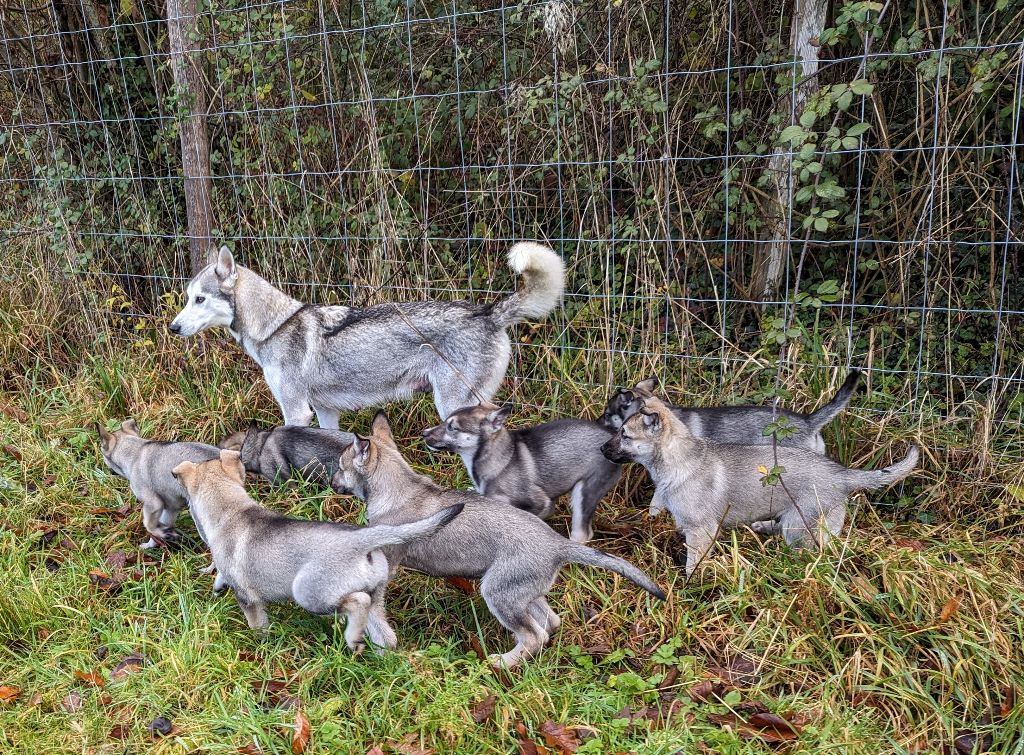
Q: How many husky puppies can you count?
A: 7